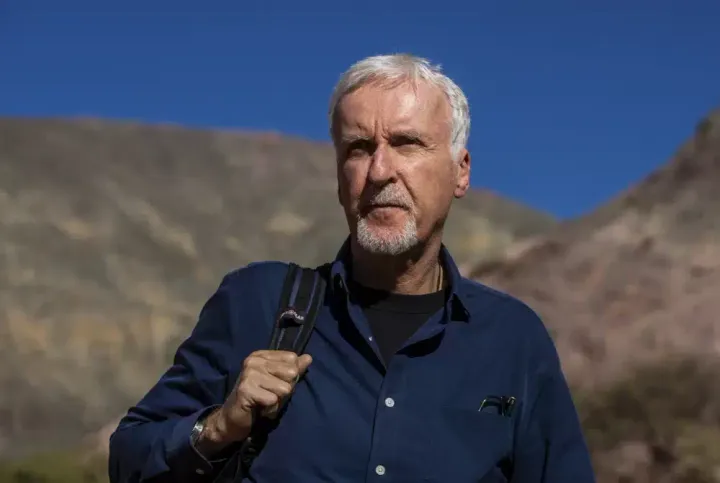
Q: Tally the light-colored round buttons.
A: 2